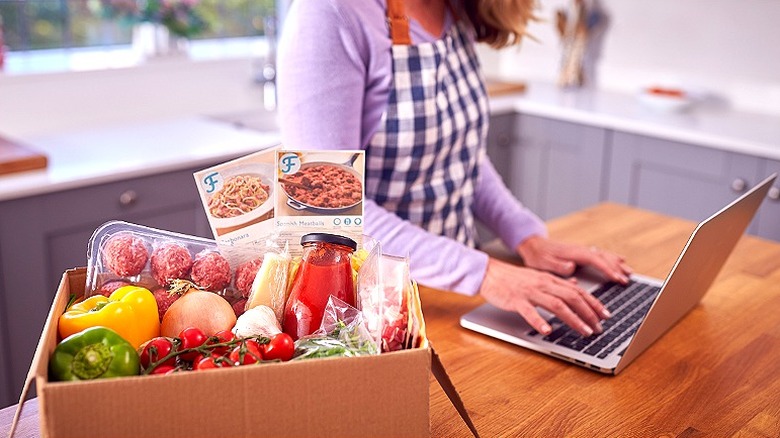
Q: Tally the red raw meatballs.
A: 7